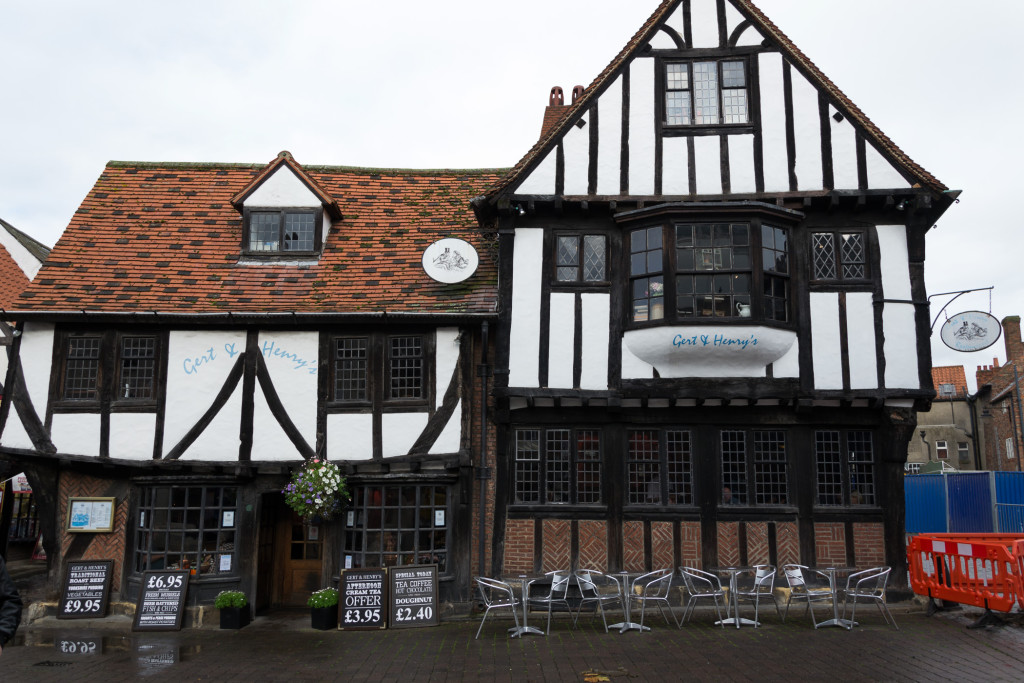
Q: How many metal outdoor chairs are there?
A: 8